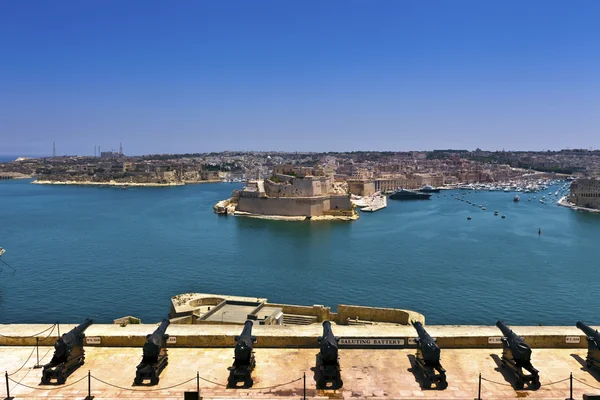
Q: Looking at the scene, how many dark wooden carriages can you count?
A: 7